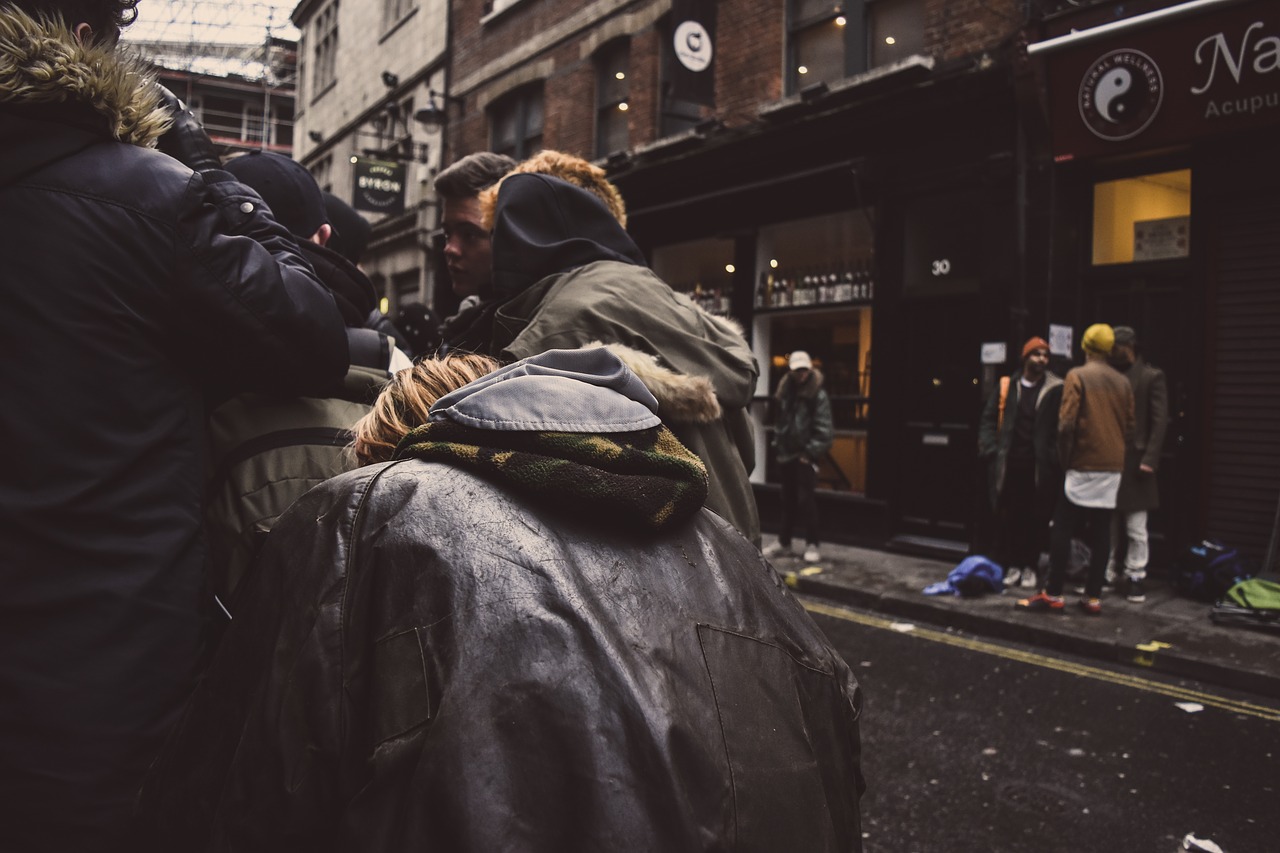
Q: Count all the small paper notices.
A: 2